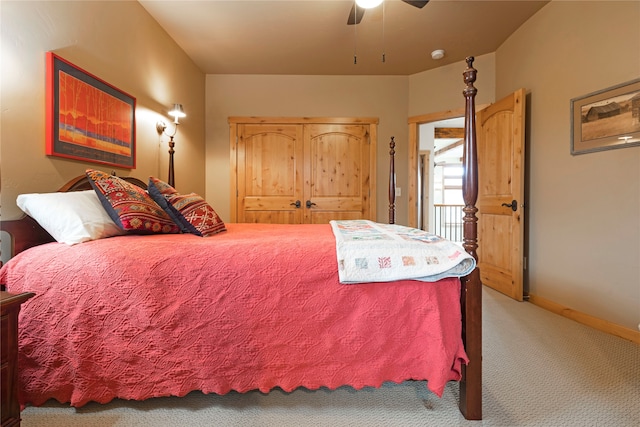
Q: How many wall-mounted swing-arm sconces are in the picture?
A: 1